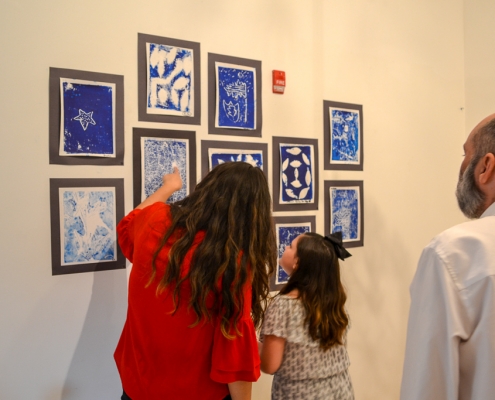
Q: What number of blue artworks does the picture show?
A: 10